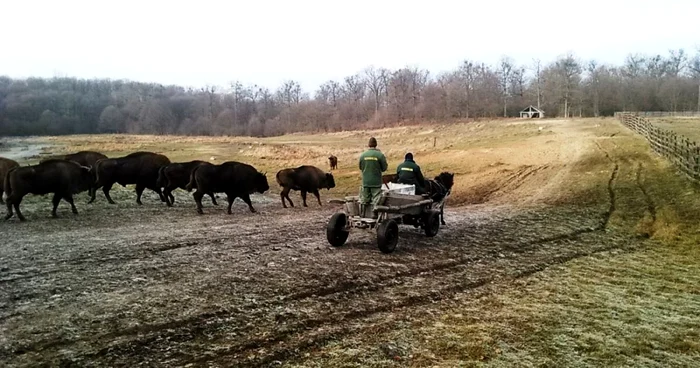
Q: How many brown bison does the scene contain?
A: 8